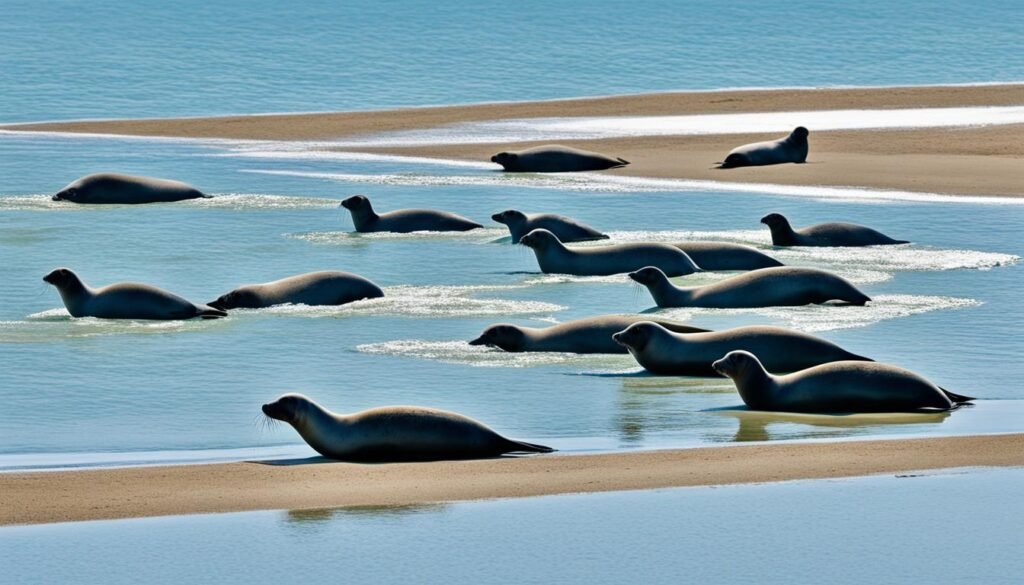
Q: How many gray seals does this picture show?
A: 15